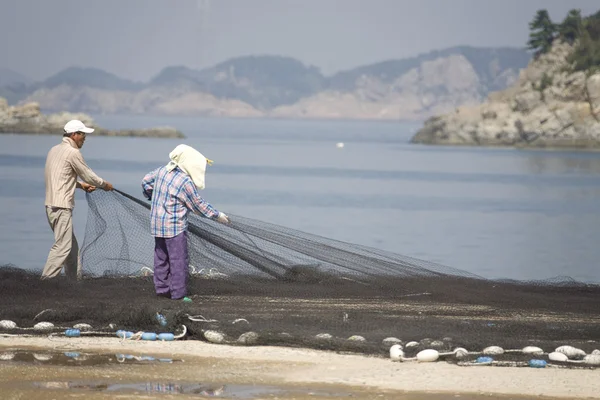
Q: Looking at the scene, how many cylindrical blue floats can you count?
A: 7